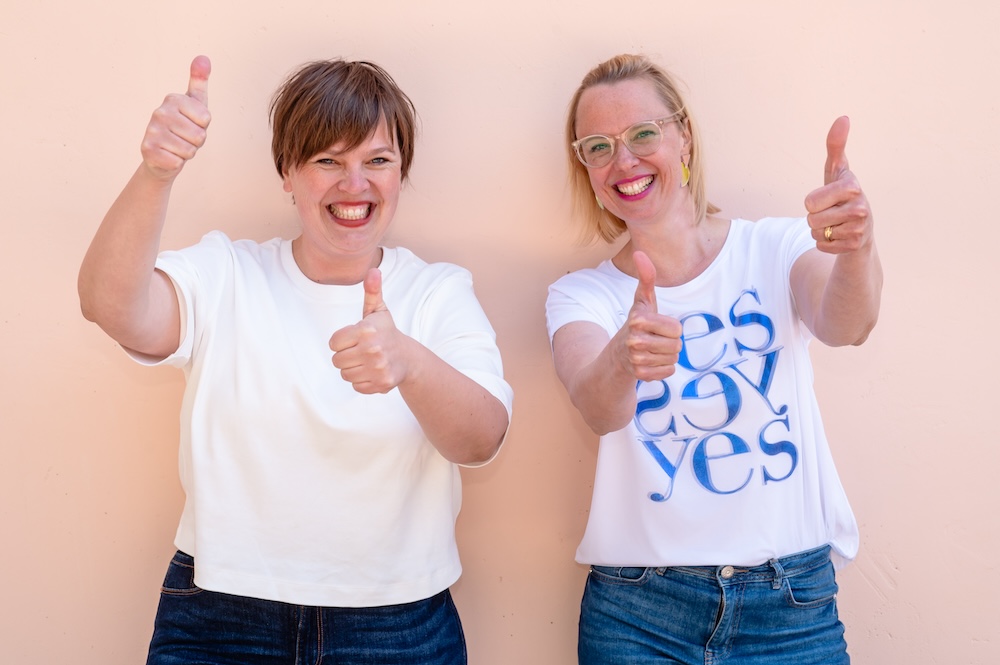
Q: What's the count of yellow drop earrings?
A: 2